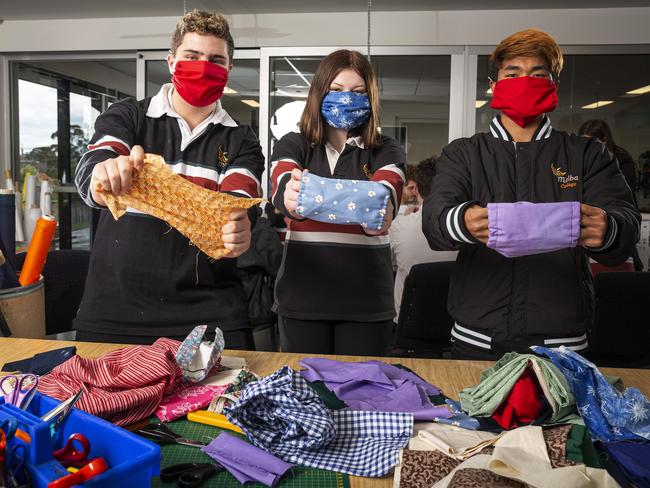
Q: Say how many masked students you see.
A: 3